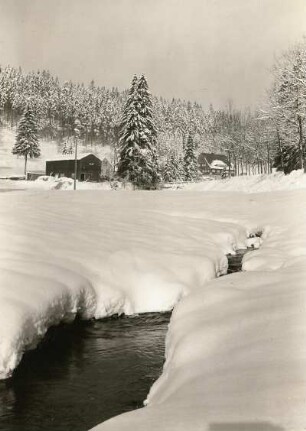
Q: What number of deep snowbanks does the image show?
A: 2